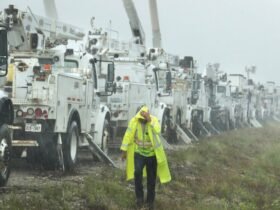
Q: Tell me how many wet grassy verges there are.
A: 1